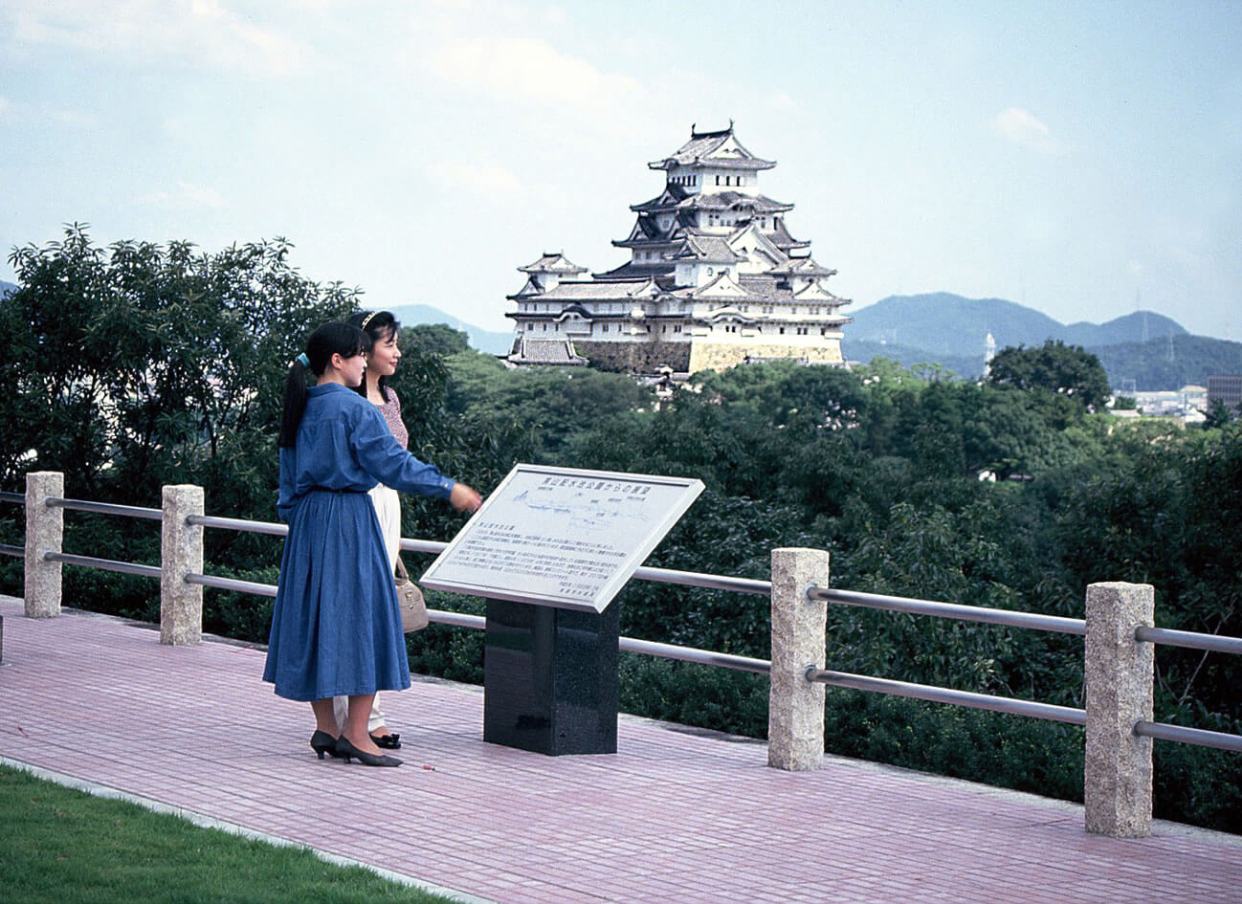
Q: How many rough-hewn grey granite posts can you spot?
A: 4